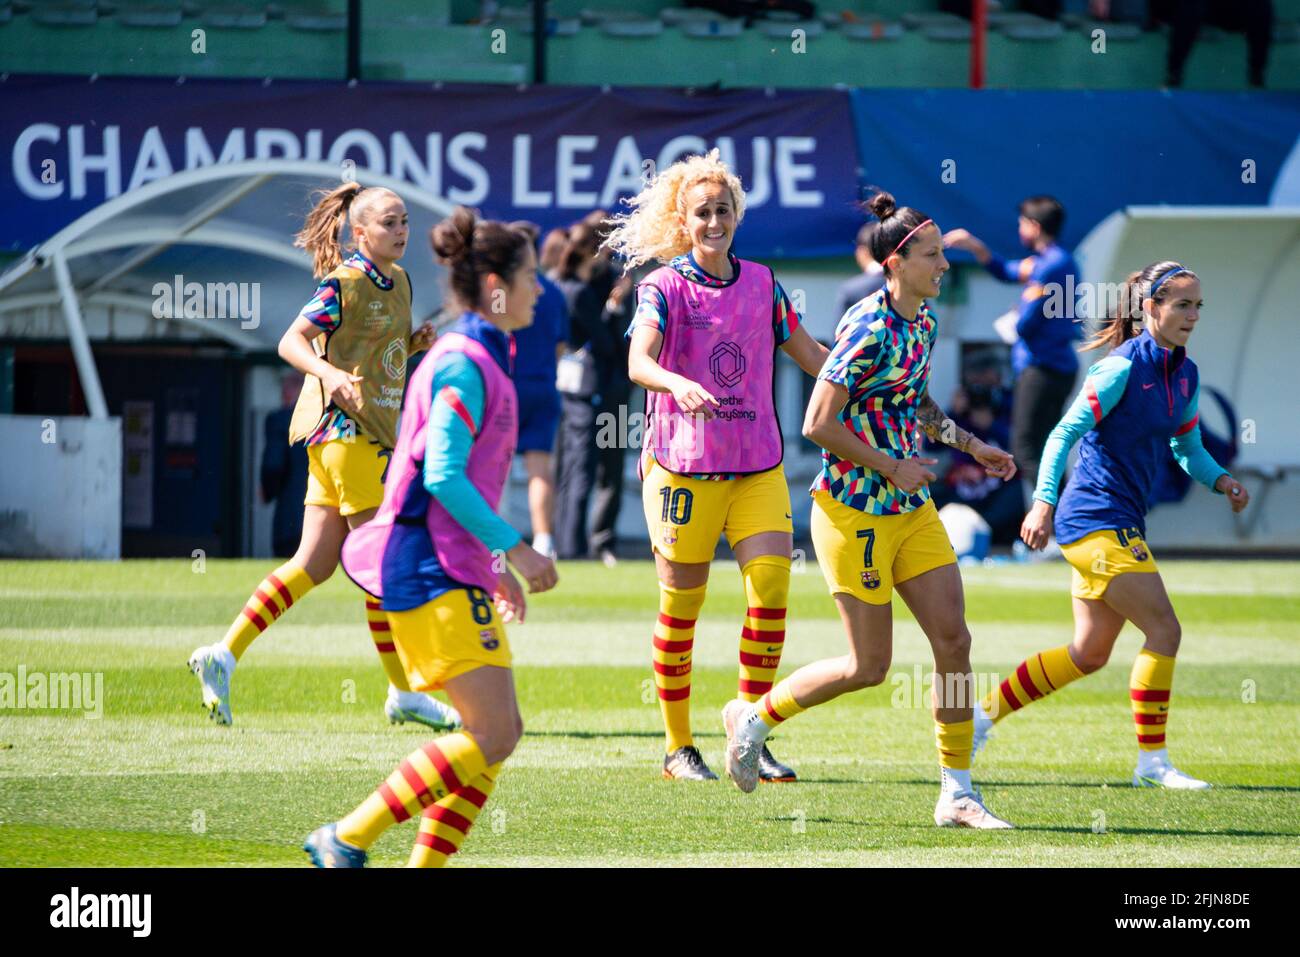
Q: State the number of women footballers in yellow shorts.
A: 5